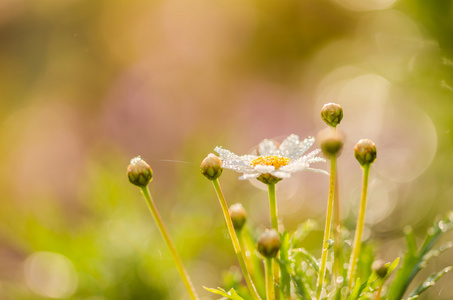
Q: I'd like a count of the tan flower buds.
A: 8